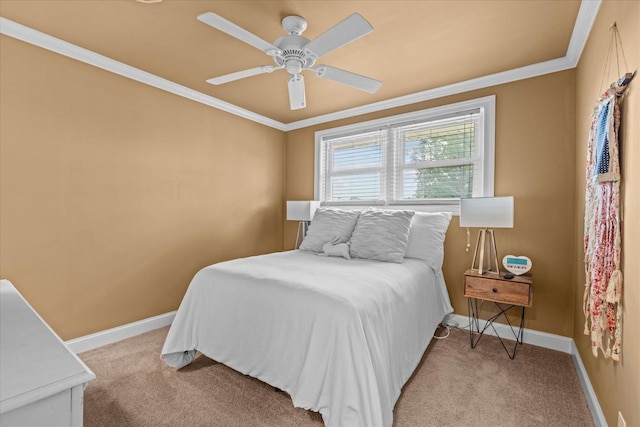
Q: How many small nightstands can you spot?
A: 1